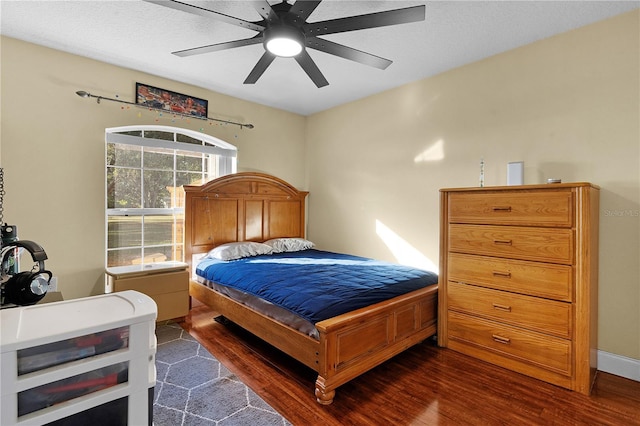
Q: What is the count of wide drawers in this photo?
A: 5